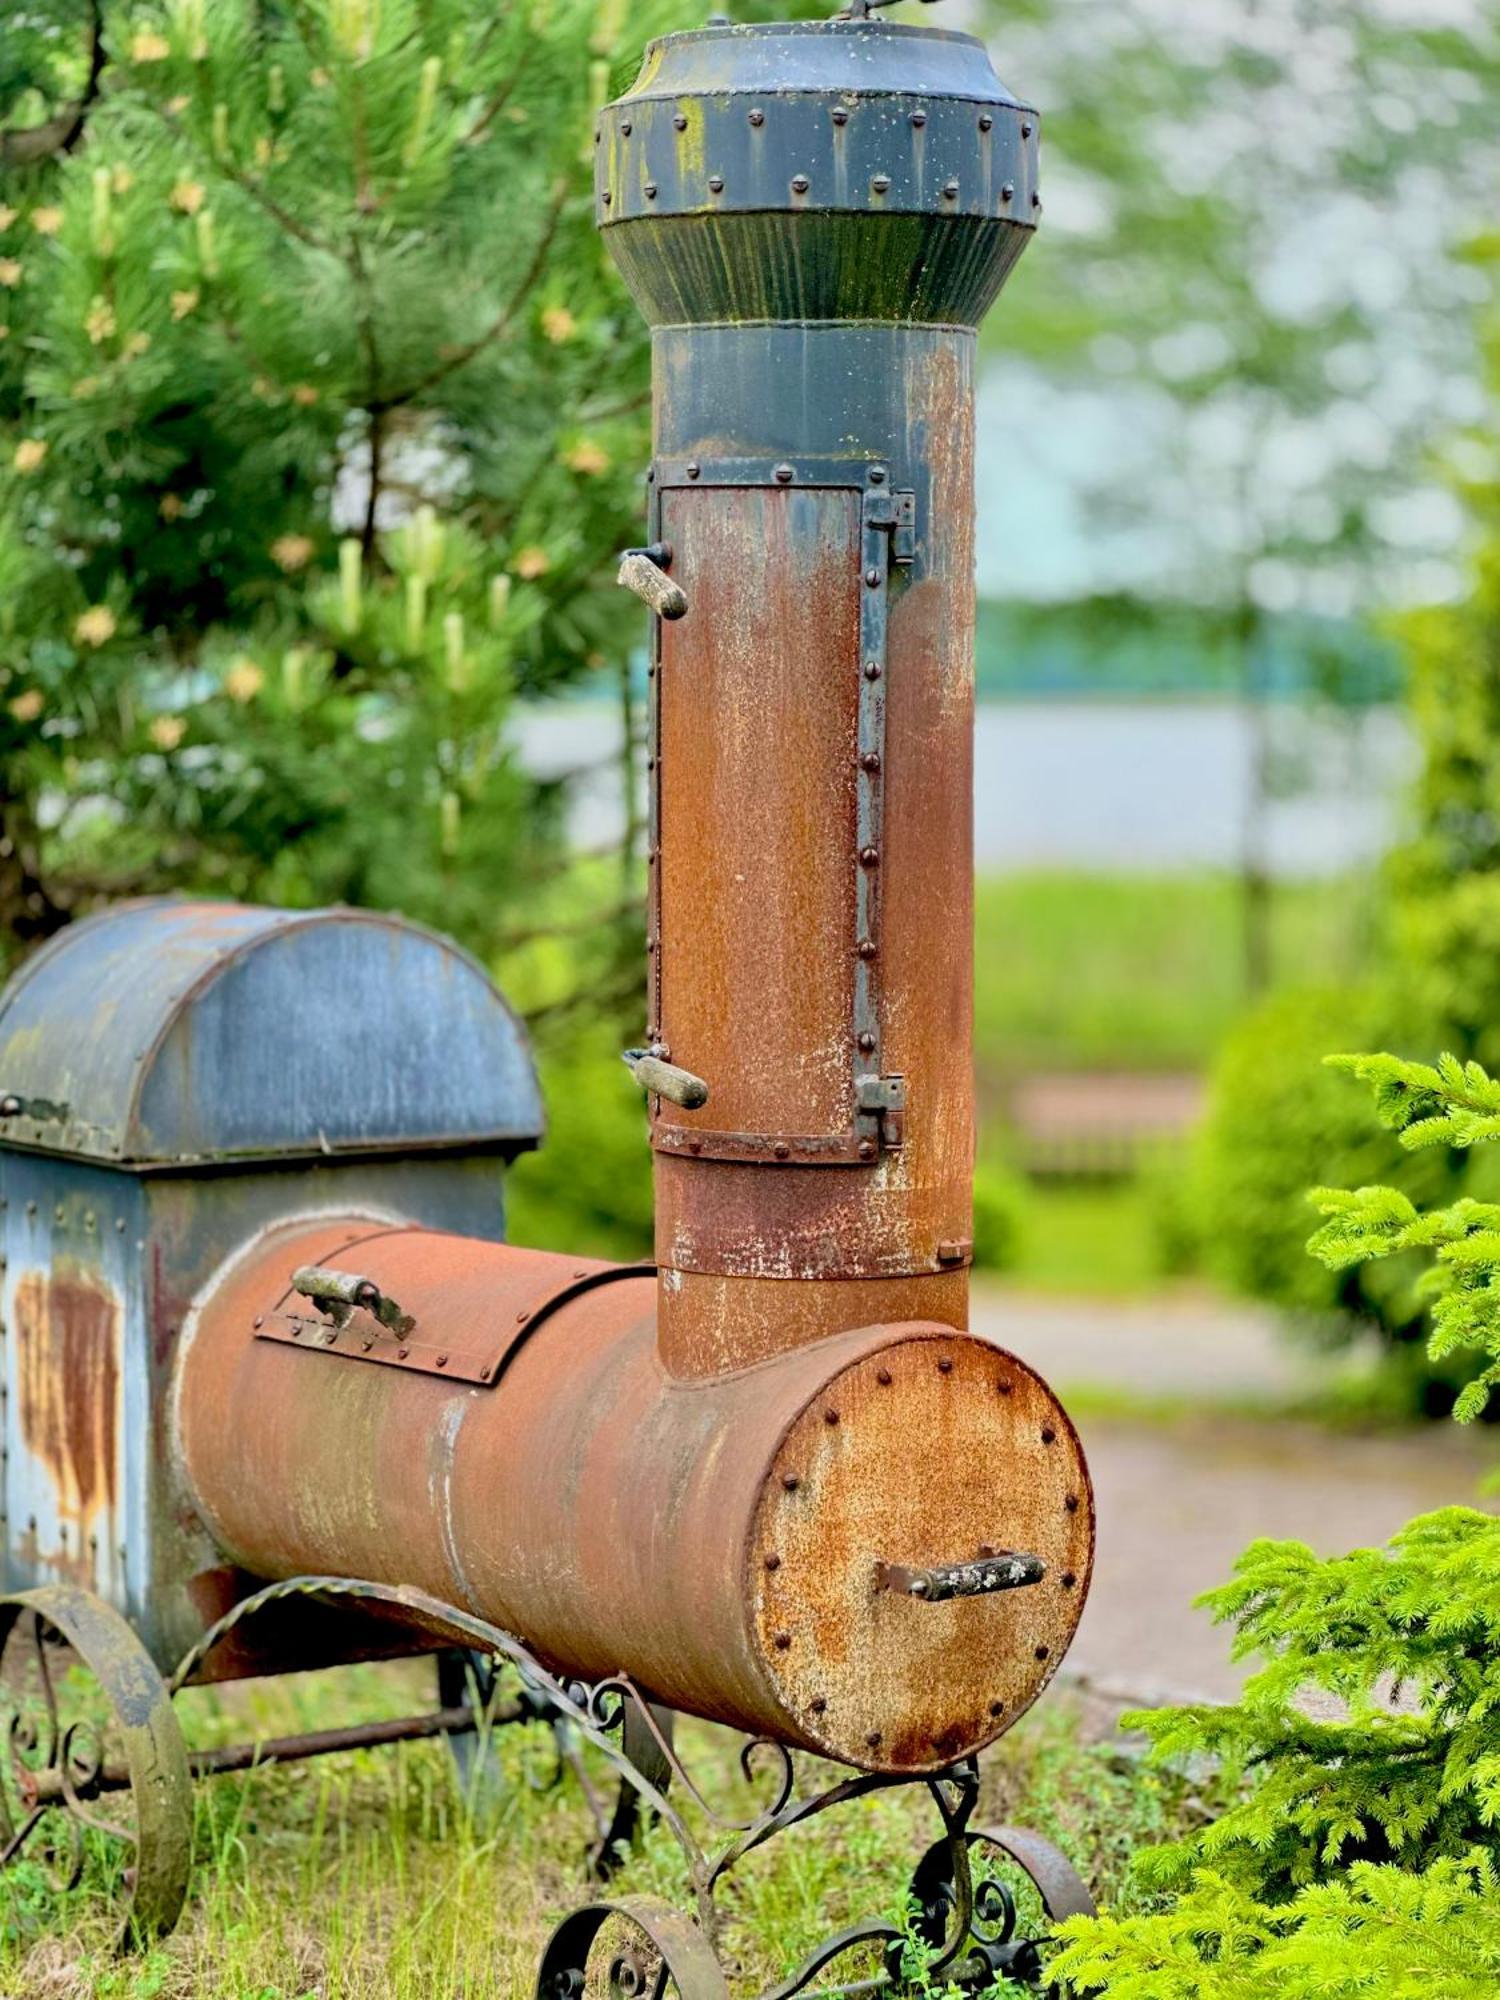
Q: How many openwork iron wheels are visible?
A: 4